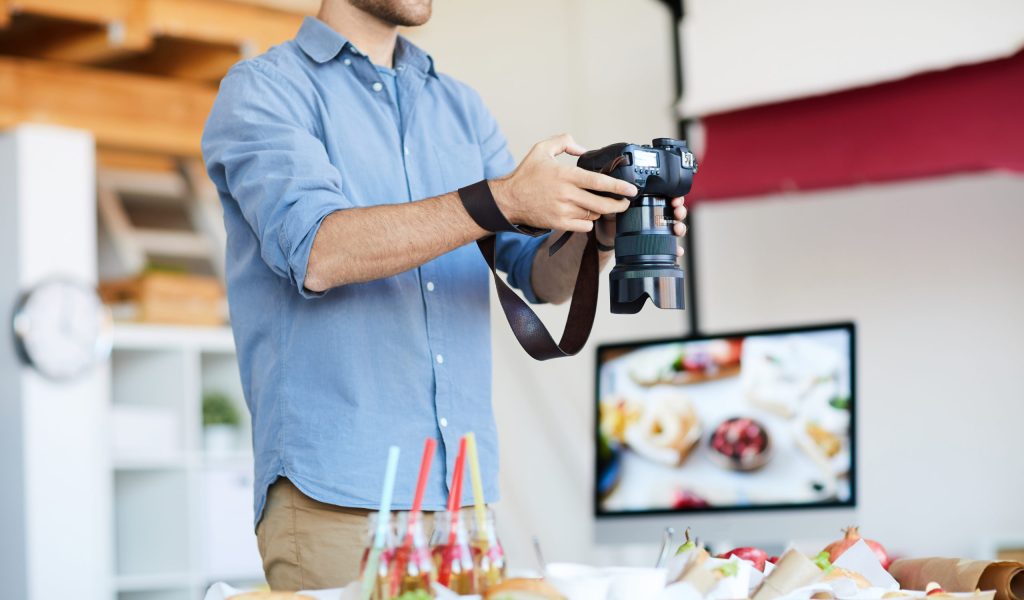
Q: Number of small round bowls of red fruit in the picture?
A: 1